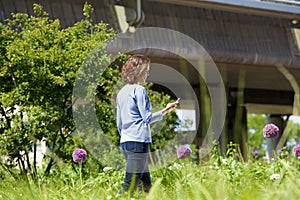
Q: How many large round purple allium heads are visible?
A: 4